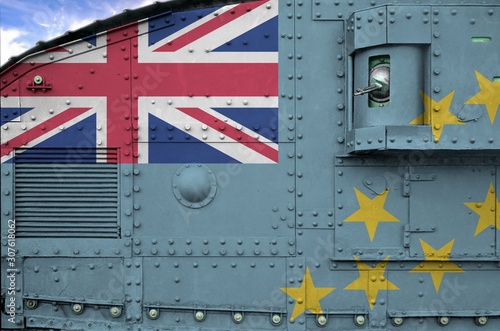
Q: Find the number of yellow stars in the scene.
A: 7